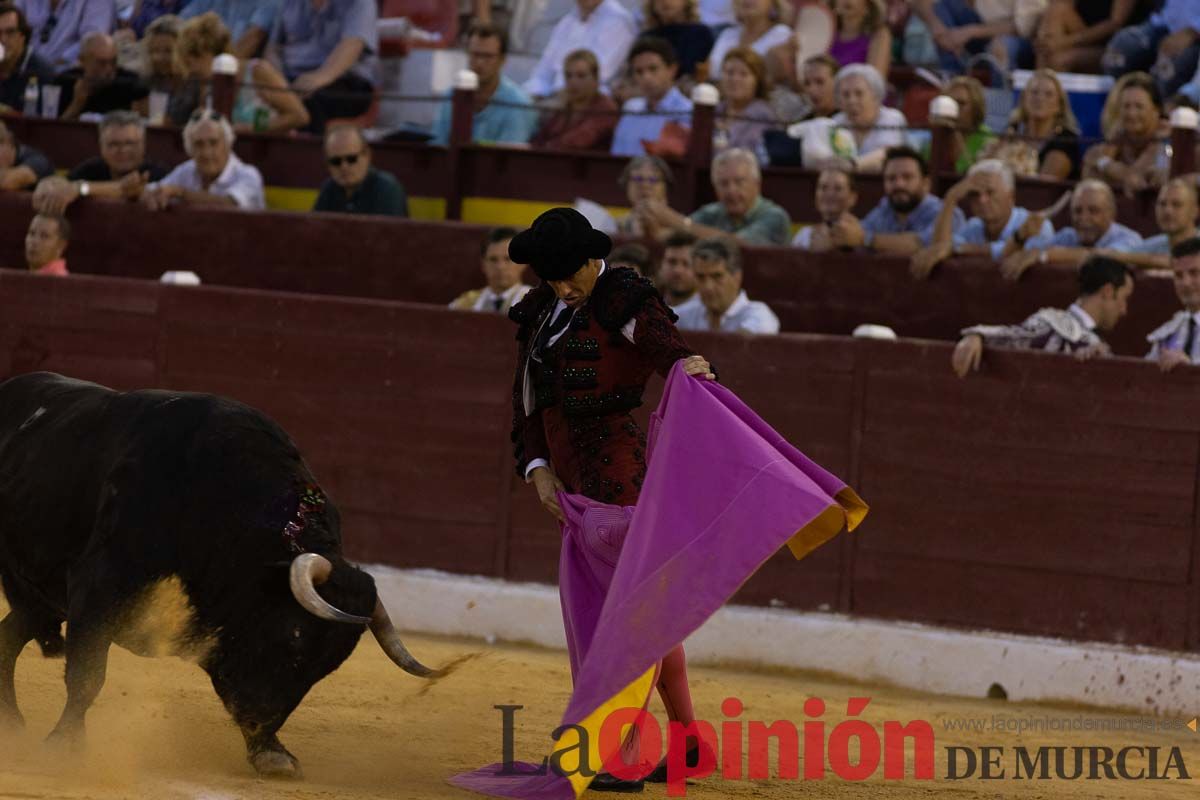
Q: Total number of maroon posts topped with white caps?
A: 5